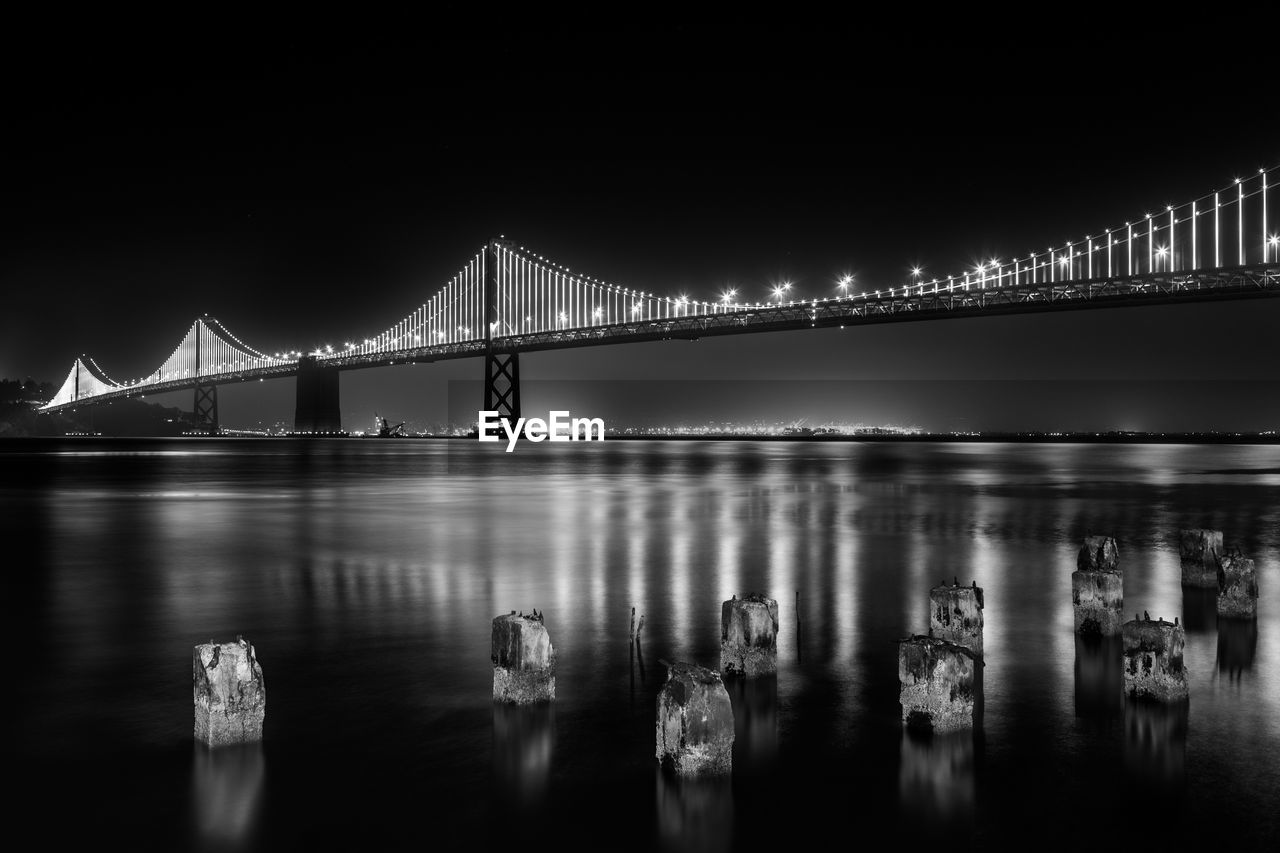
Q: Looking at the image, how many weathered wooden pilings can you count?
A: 11